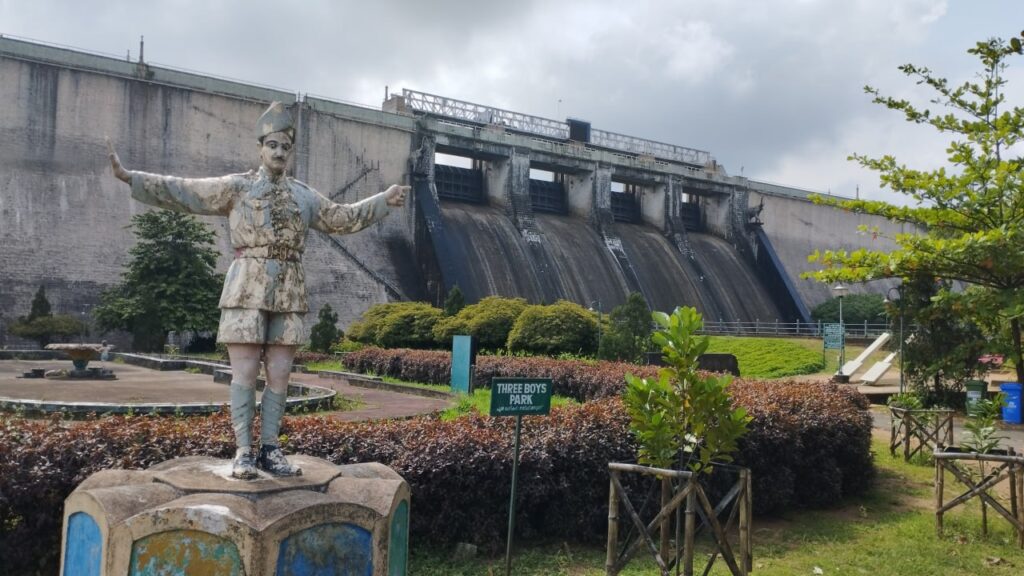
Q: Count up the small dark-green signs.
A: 1